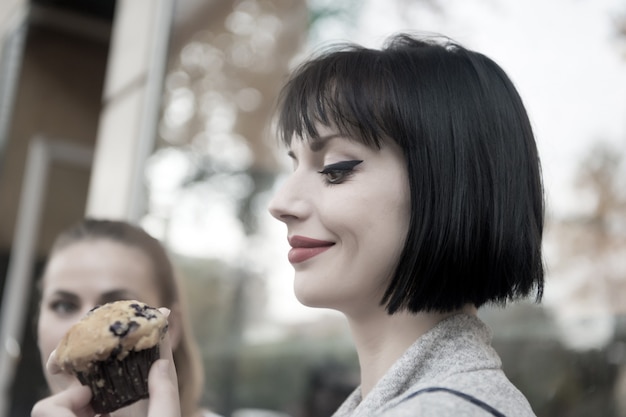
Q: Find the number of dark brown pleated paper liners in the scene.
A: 1